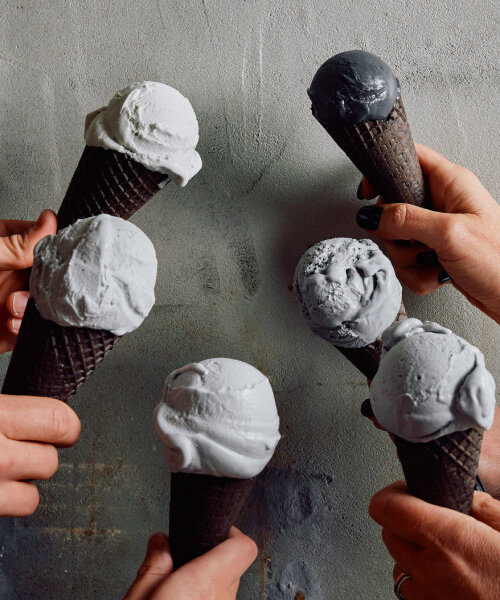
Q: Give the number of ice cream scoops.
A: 6